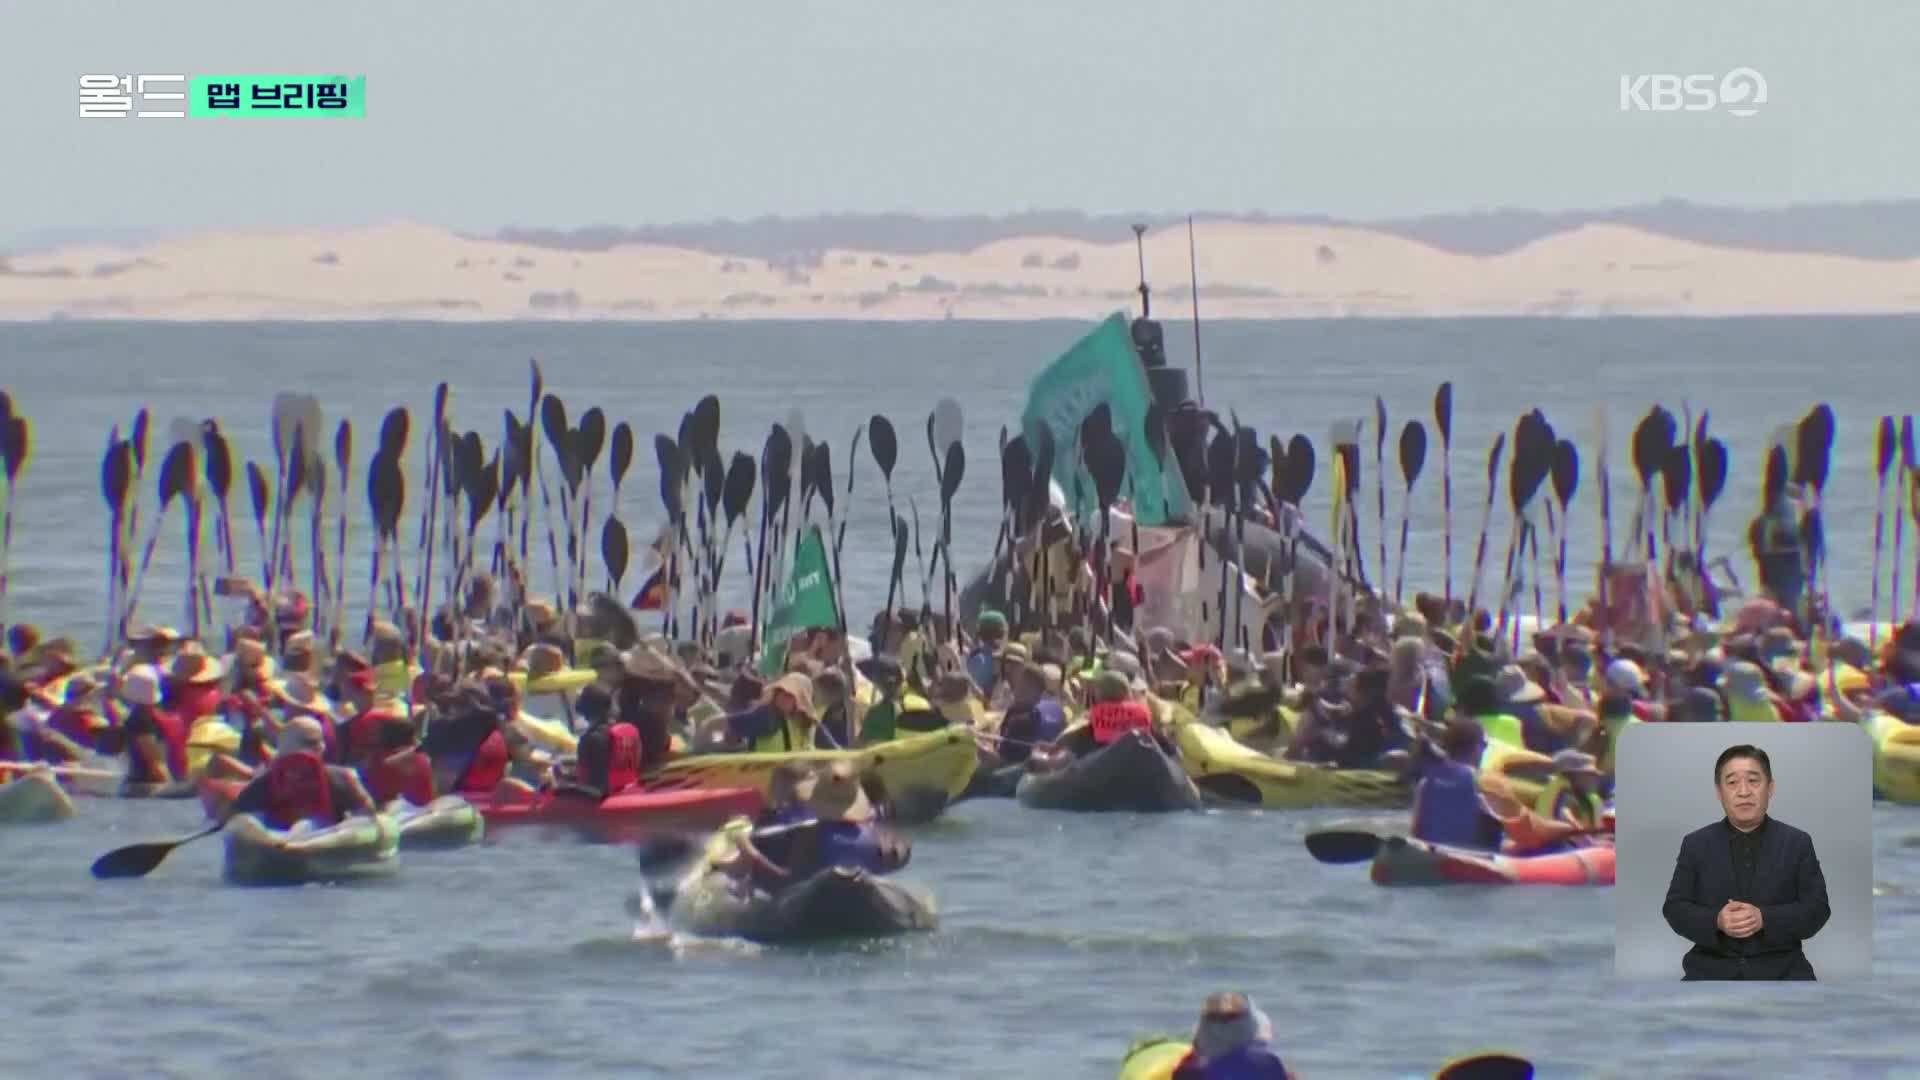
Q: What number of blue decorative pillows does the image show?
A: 0